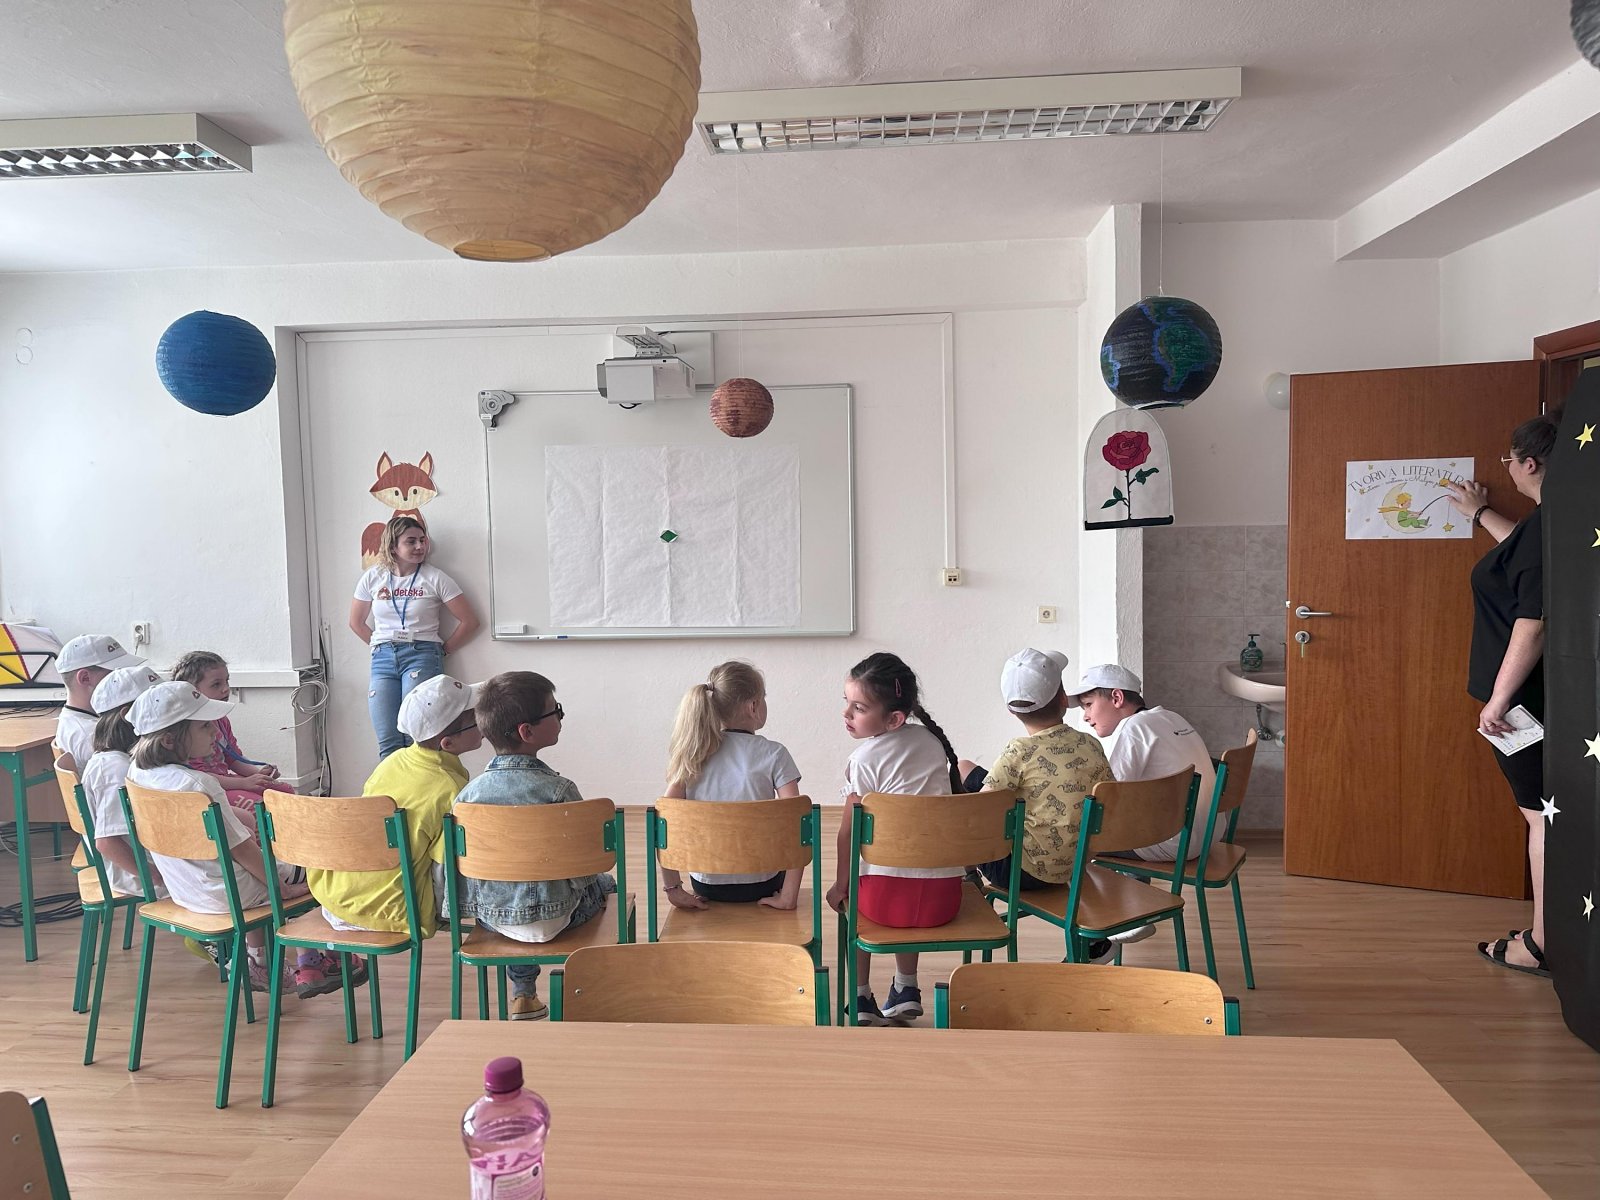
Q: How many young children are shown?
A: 10